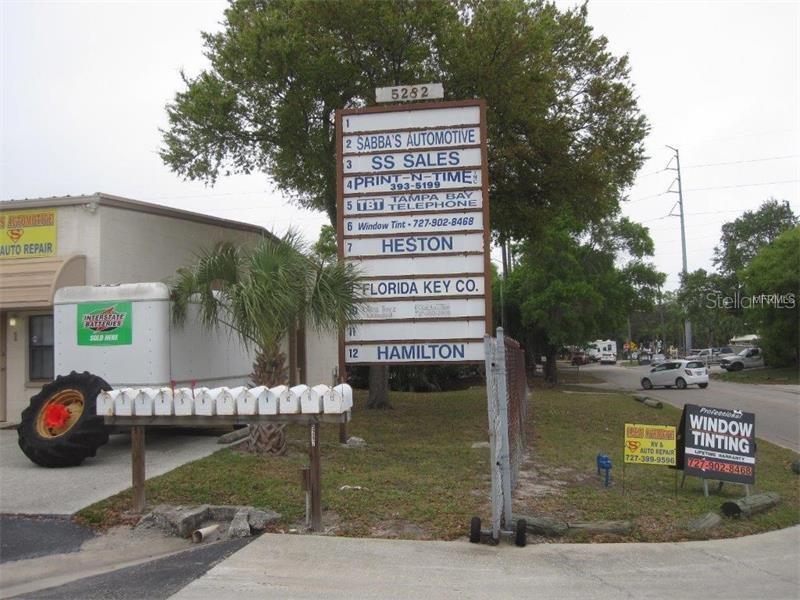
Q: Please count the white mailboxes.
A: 12